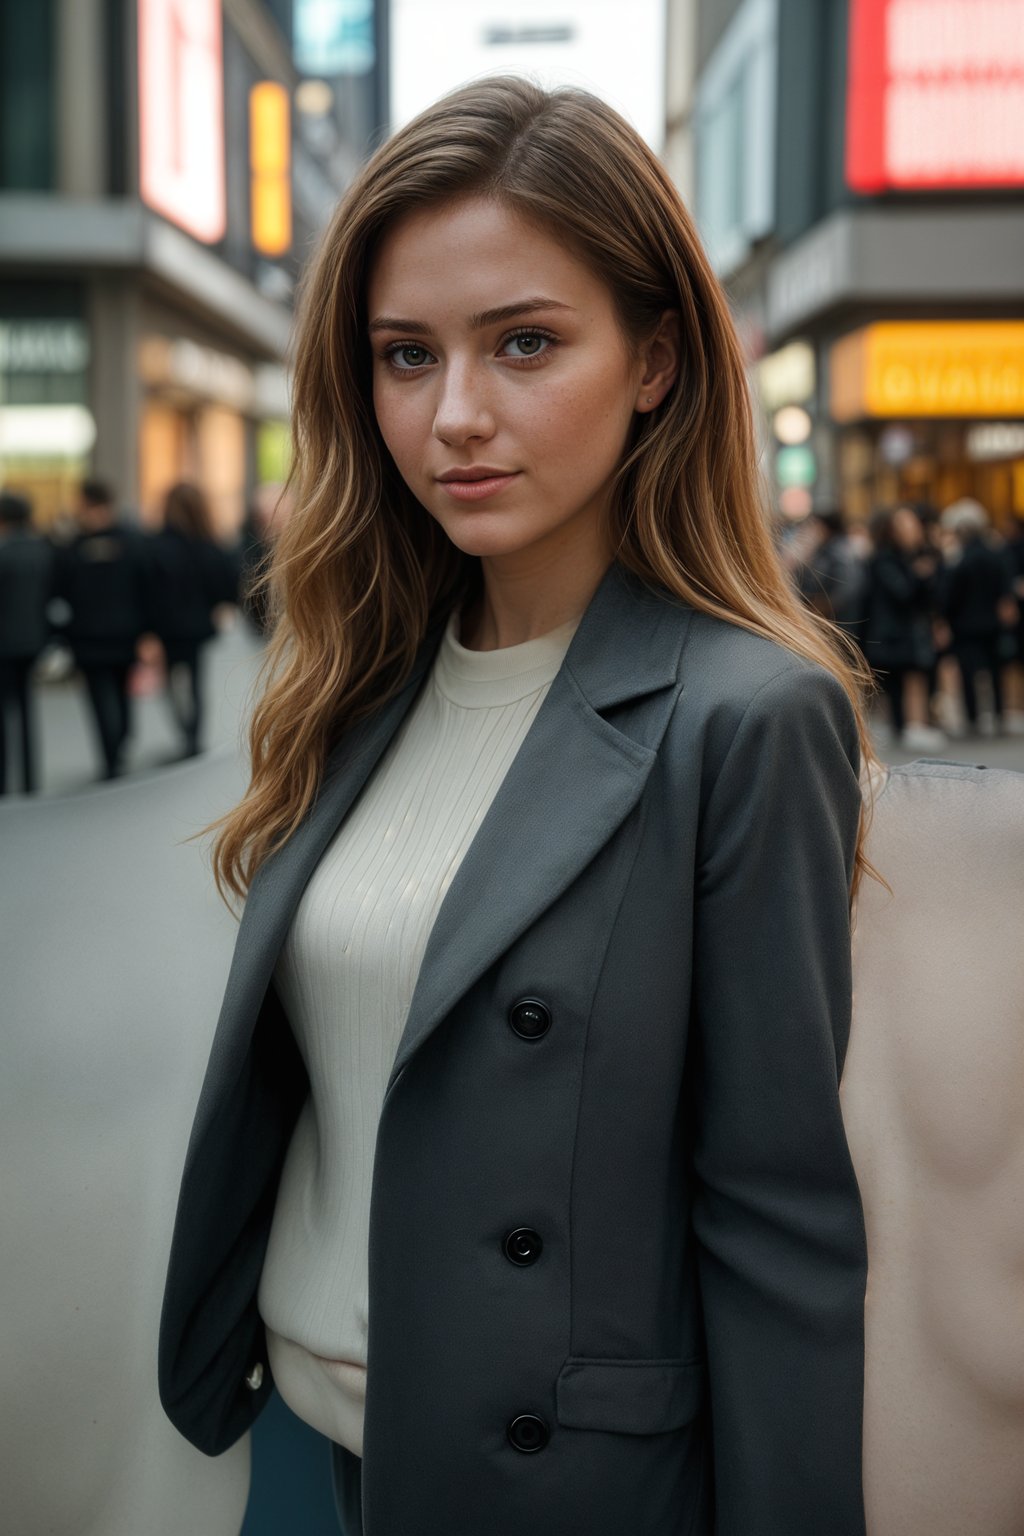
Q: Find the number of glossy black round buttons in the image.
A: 3